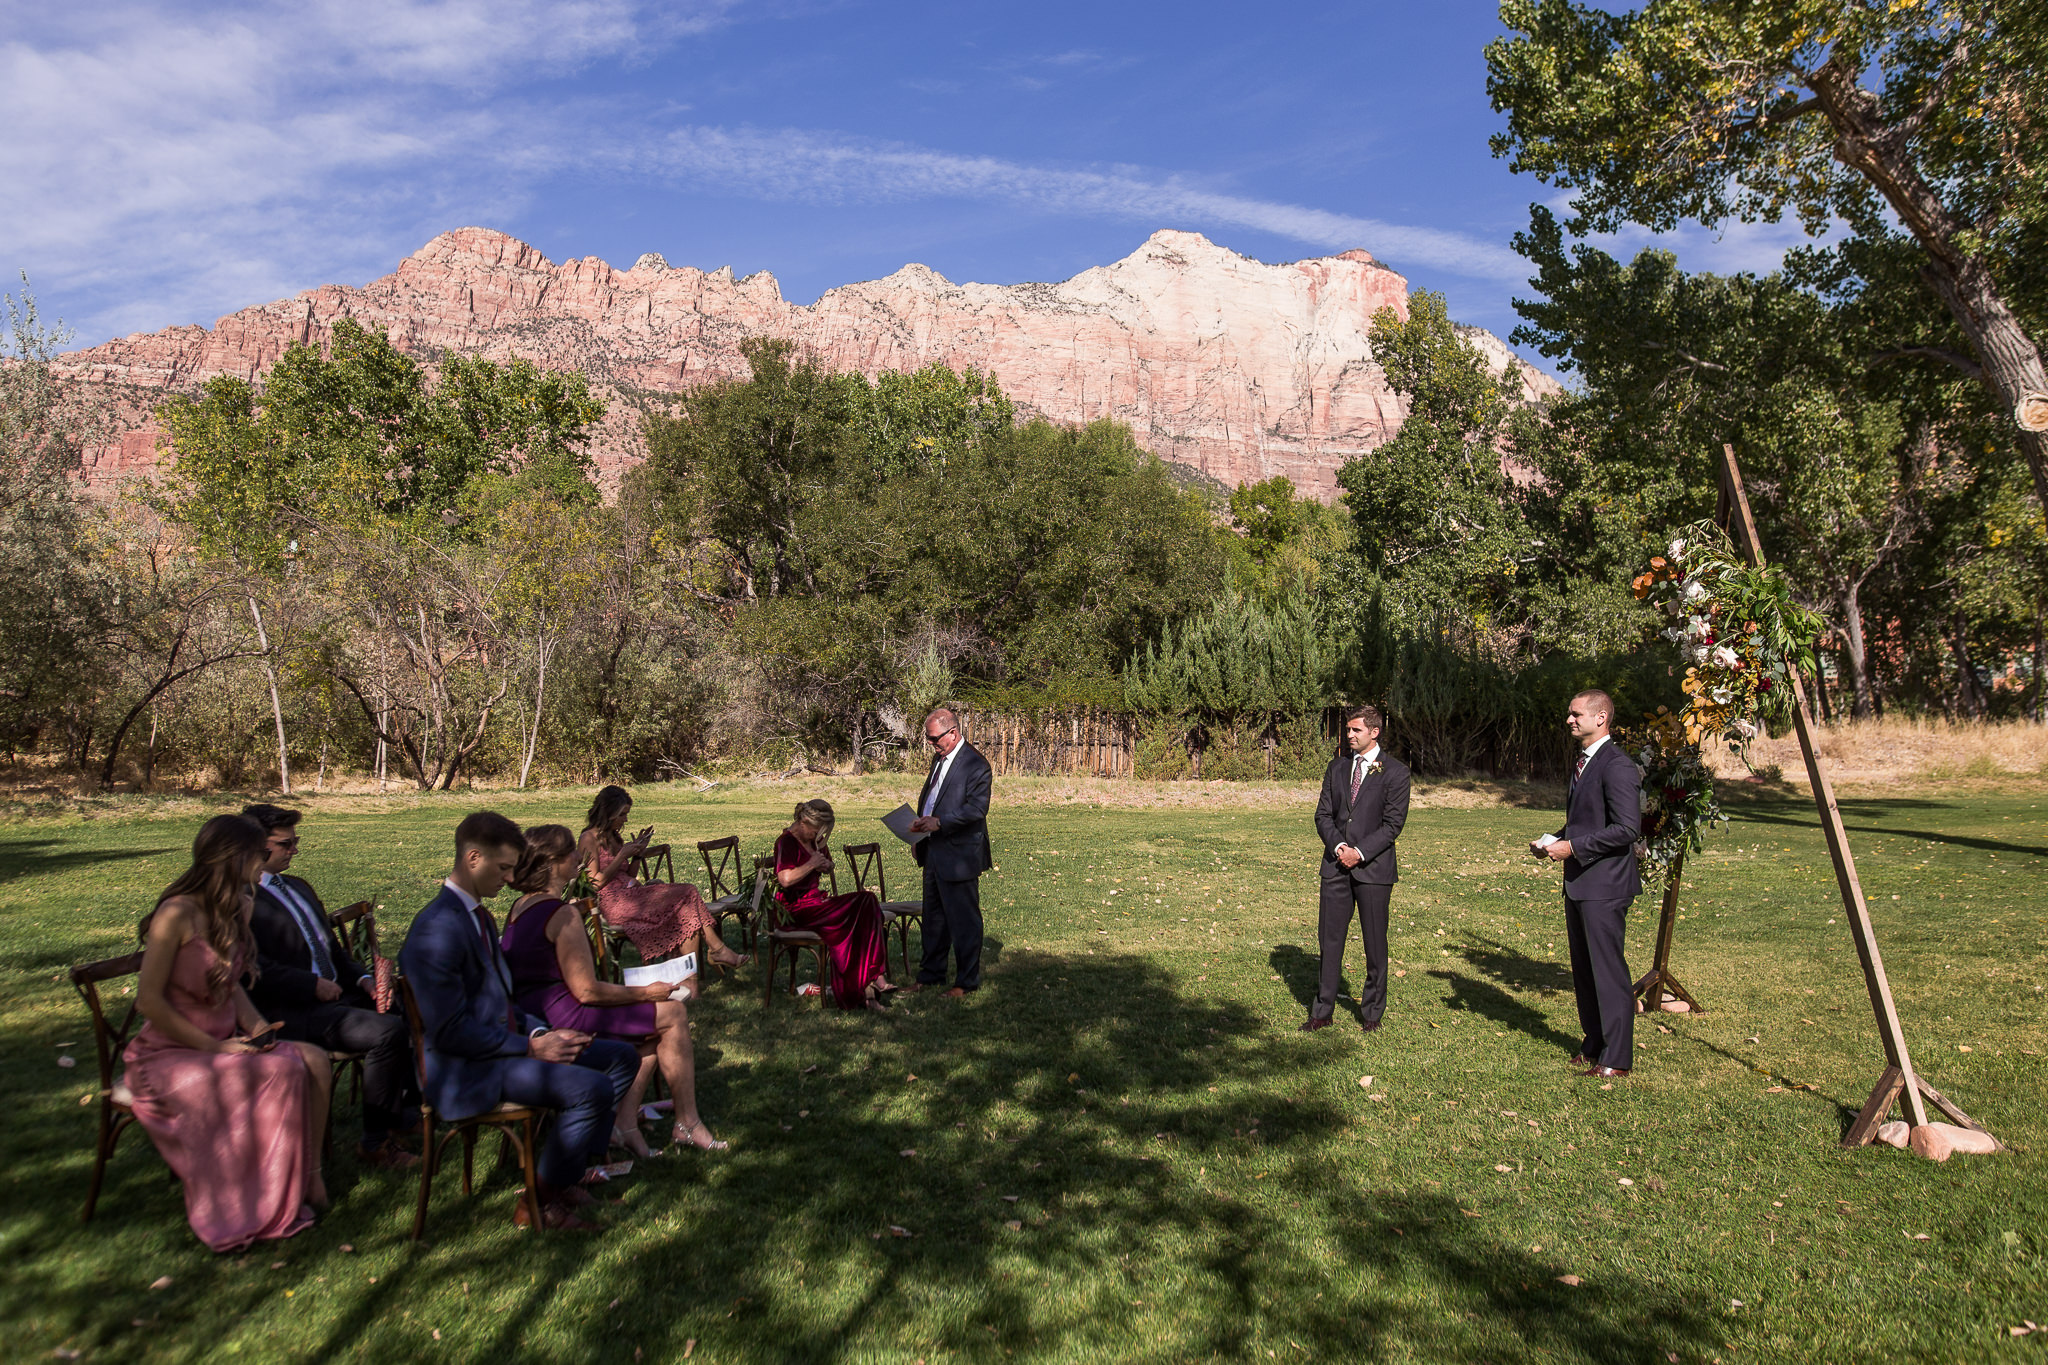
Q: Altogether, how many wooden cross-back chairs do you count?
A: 12